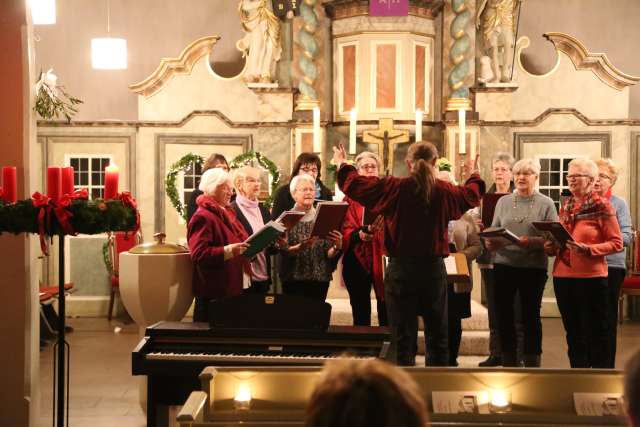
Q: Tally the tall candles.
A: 4